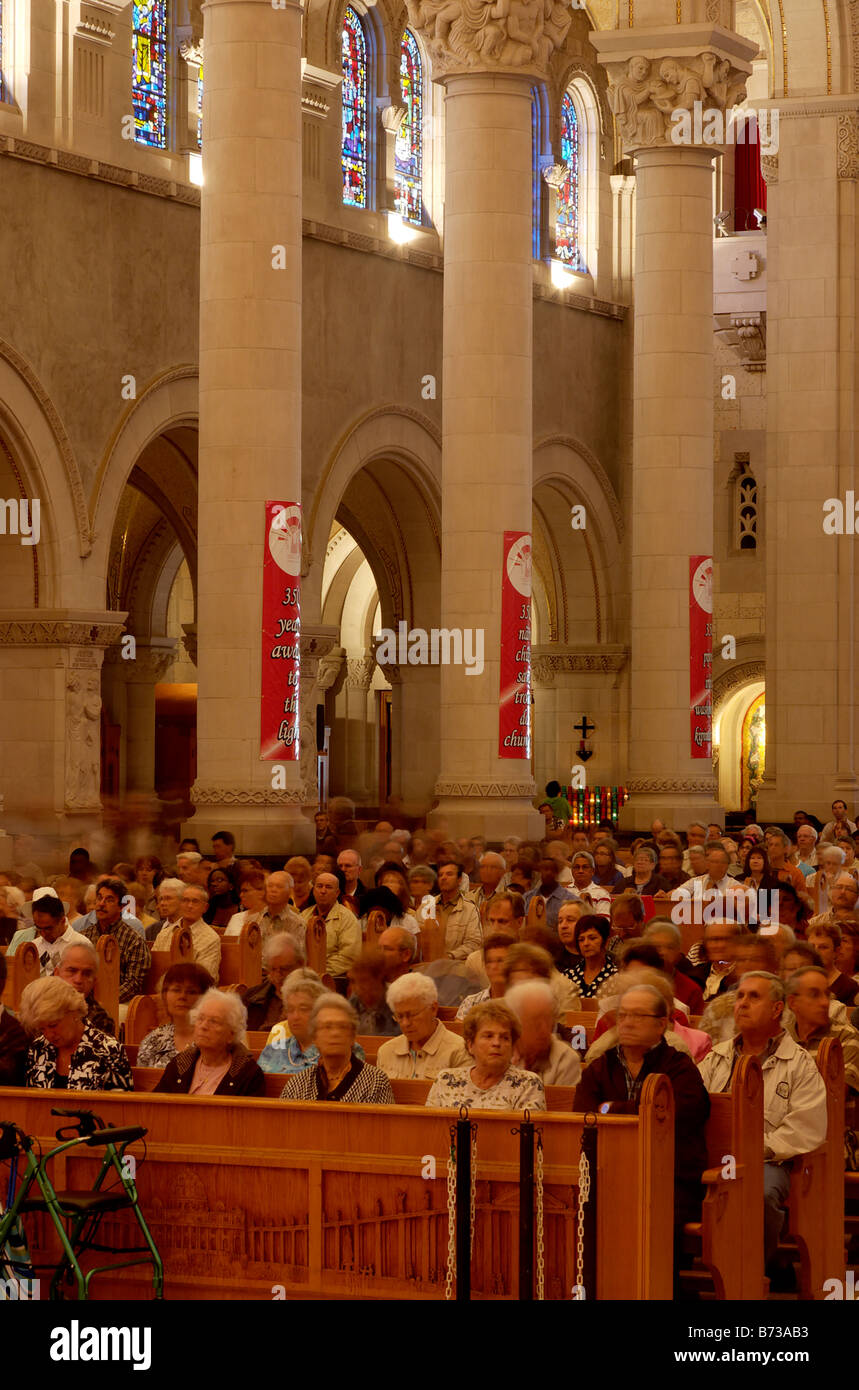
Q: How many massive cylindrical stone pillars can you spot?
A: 3